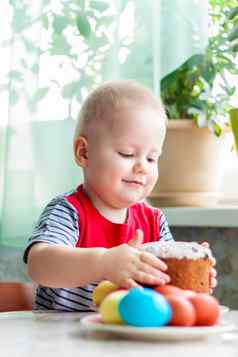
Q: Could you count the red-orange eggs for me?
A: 3